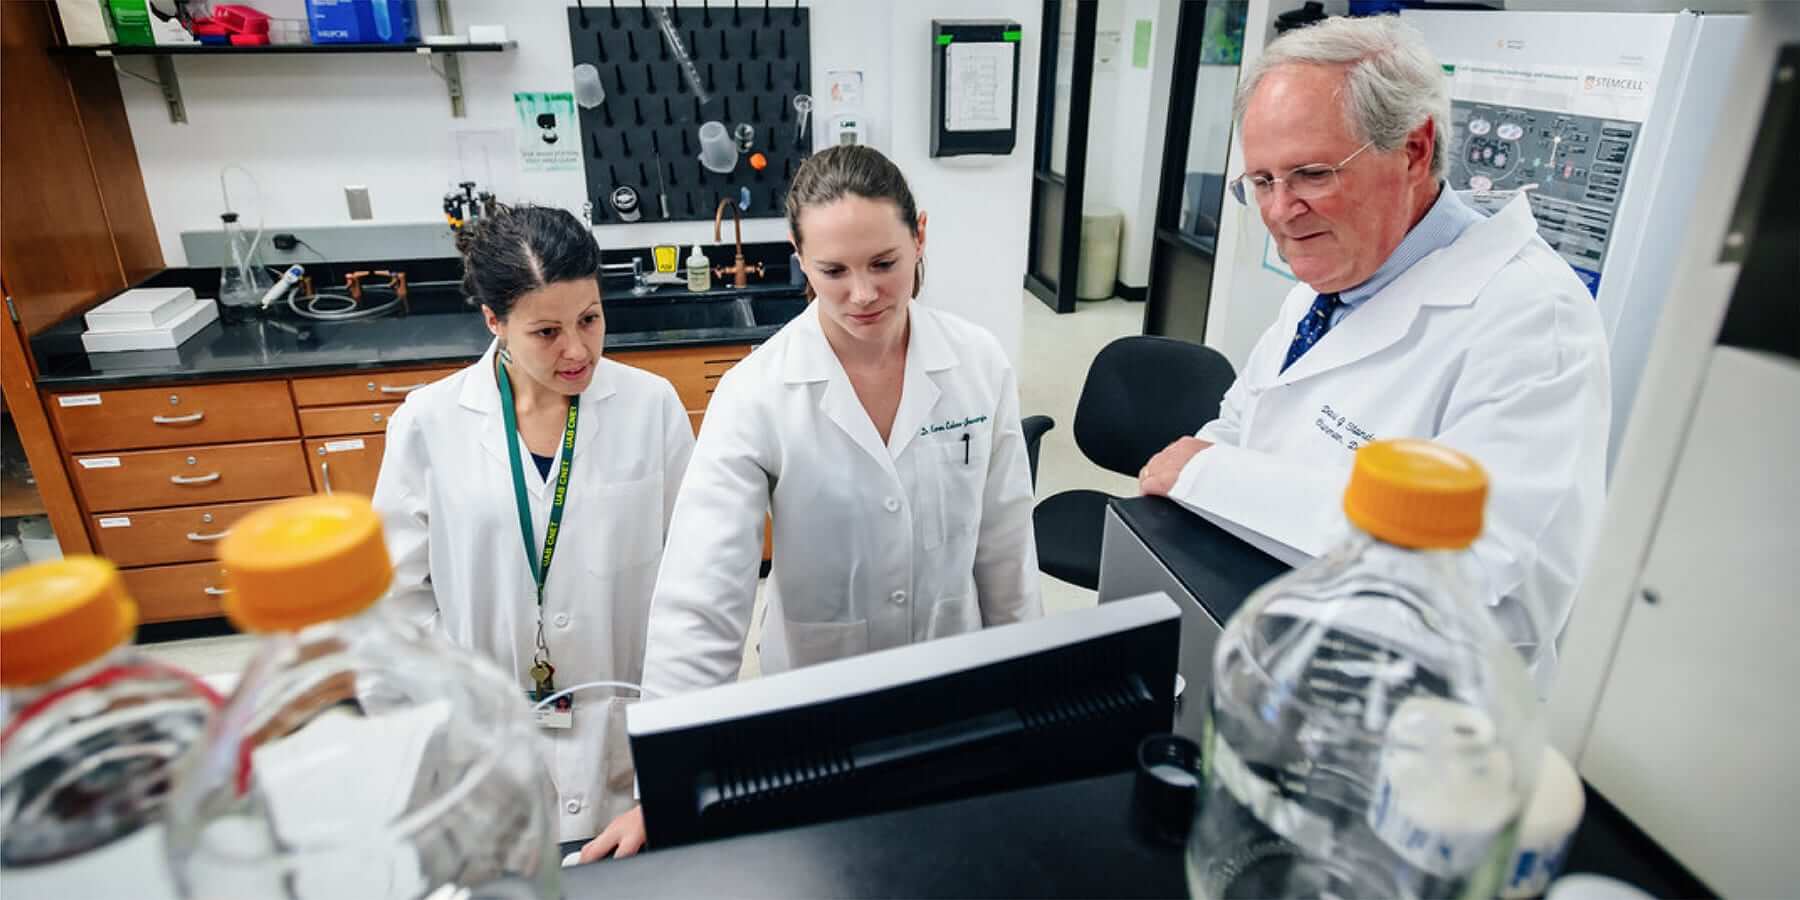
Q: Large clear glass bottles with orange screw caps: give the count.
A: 3